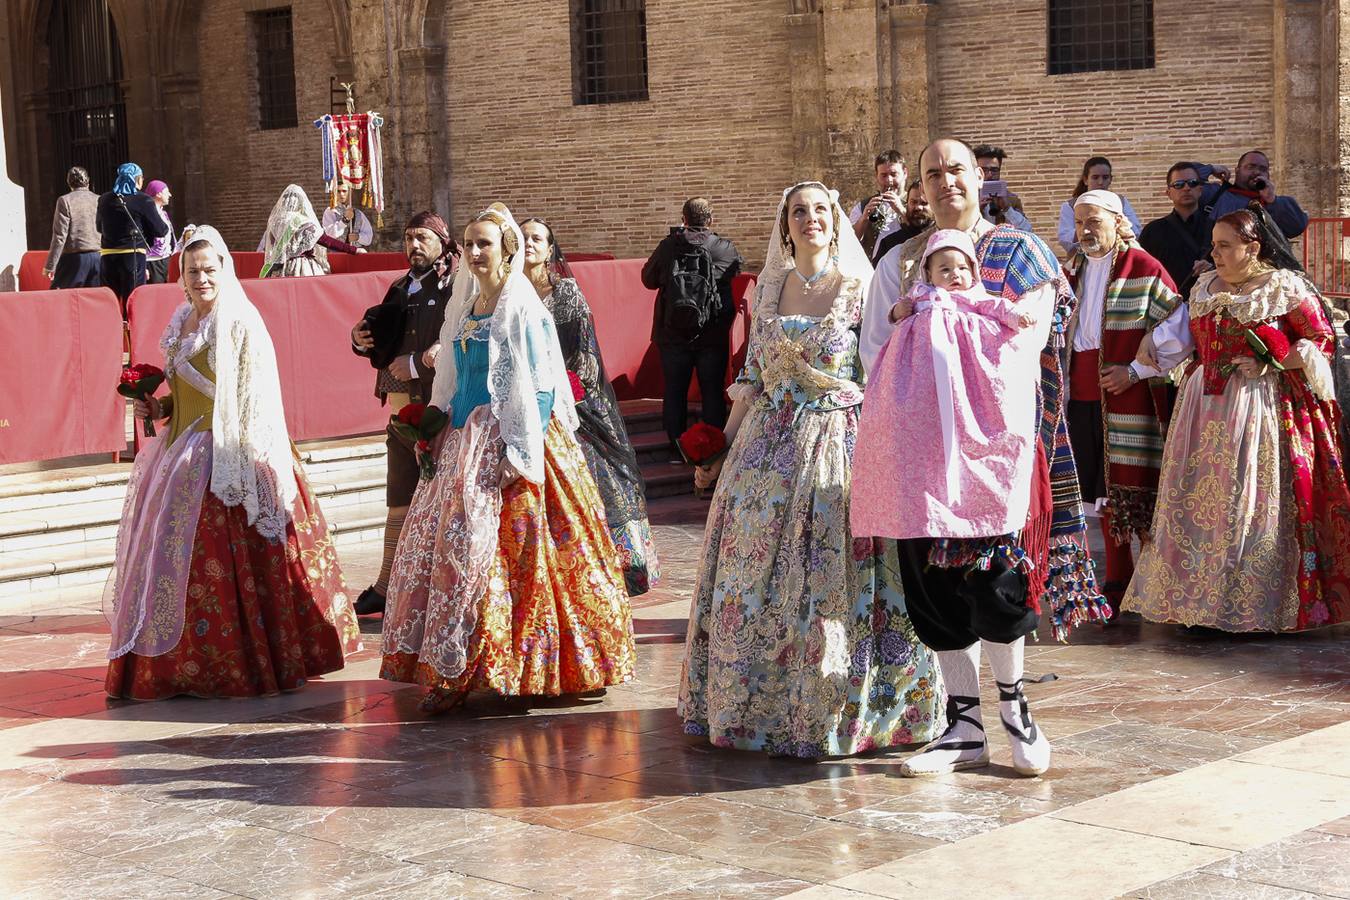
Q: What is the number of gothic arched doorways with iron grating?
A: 1